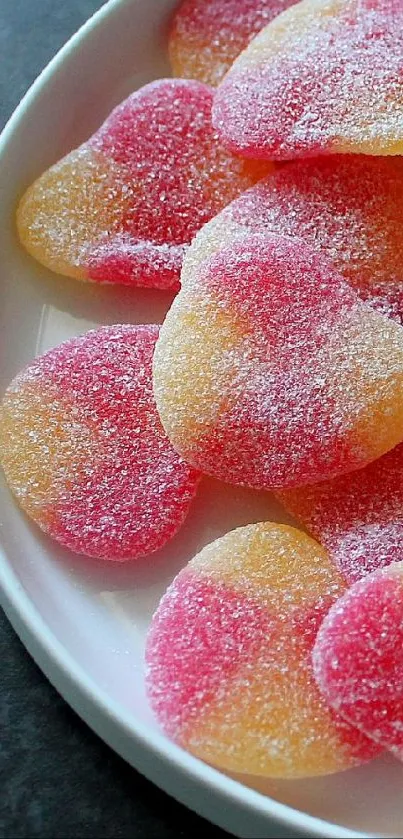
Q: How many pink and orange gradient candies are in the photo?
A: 9